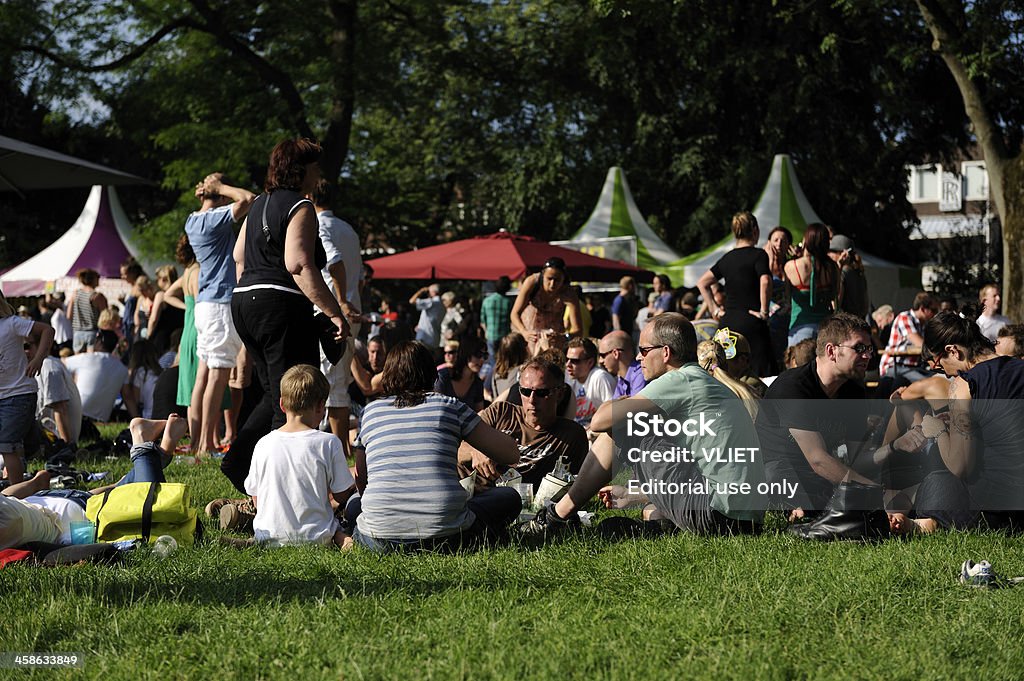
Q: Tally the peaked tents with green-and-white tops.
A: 2